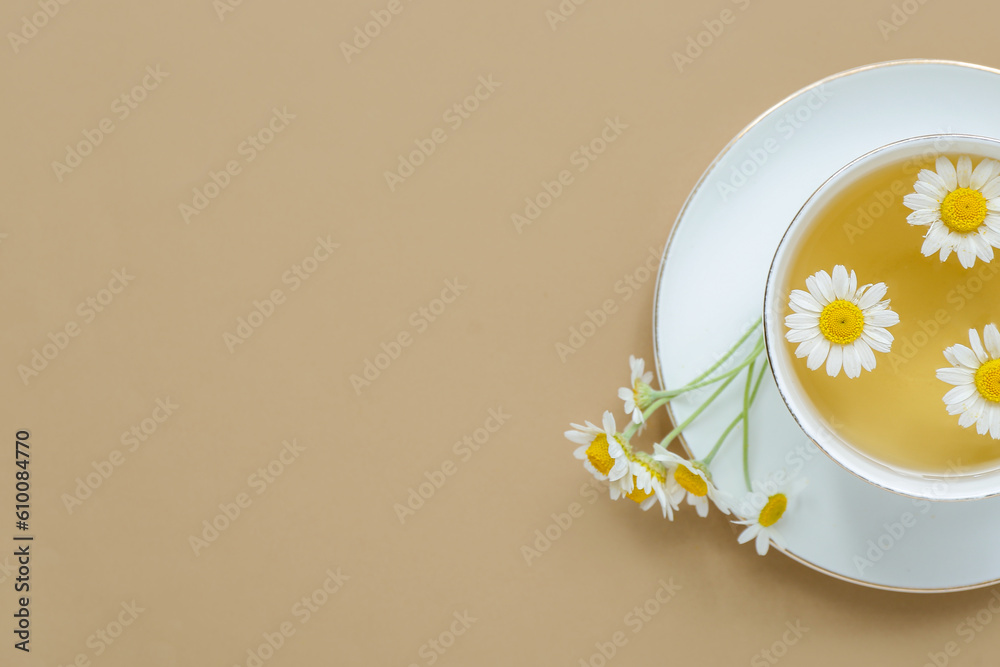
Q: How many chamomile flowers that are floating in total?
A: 3